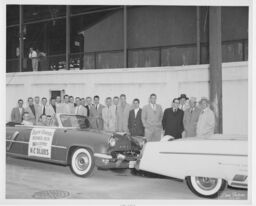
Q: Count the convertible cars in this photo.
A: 2